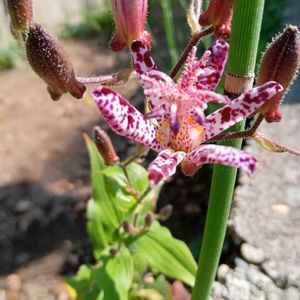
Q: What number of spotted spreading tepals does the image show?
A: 6